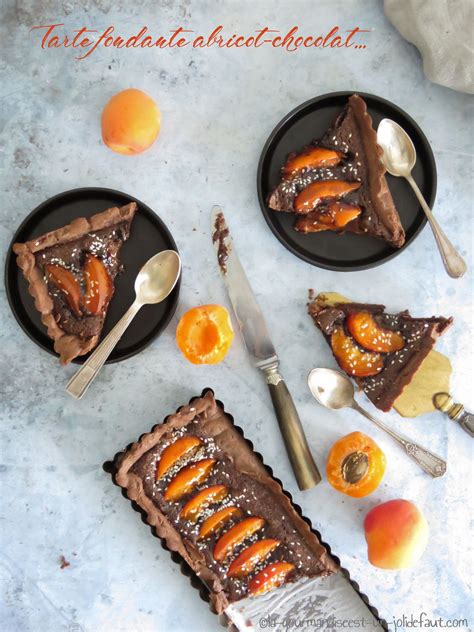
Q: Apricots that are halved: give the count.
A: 2